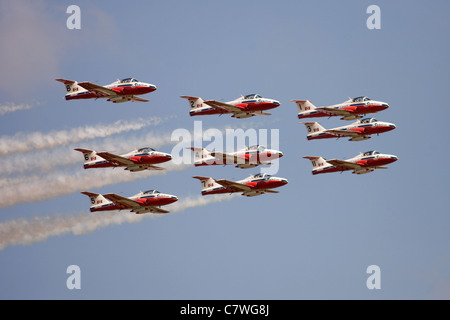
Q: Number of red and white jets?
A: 9